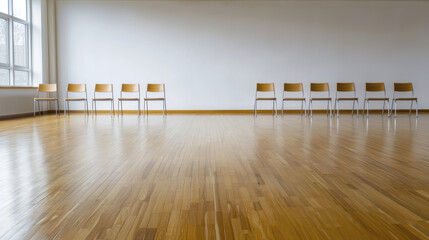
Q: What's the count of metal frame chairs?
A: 11